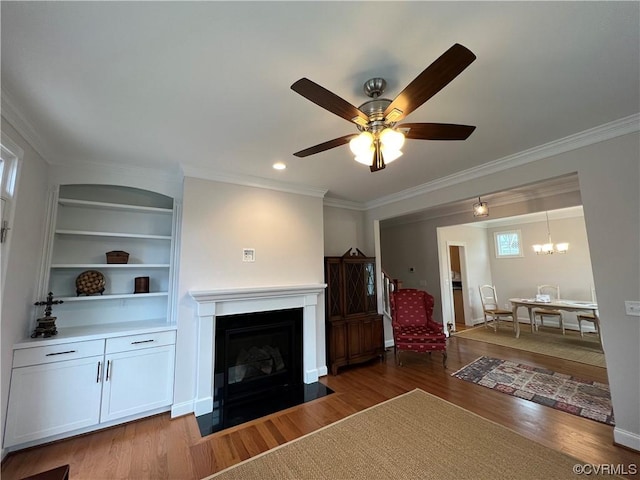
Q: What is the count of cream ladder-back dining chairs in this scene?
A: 3